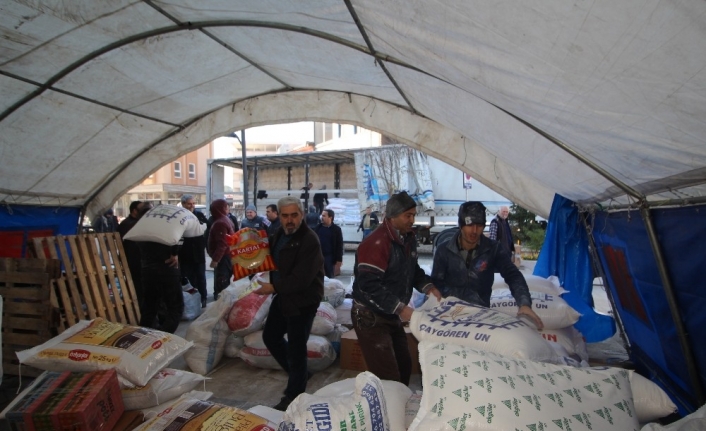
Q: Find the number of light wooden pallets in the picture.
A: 1